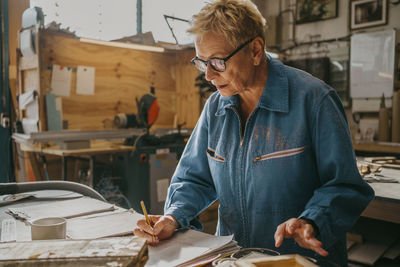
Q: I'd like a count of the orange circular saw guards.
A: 1